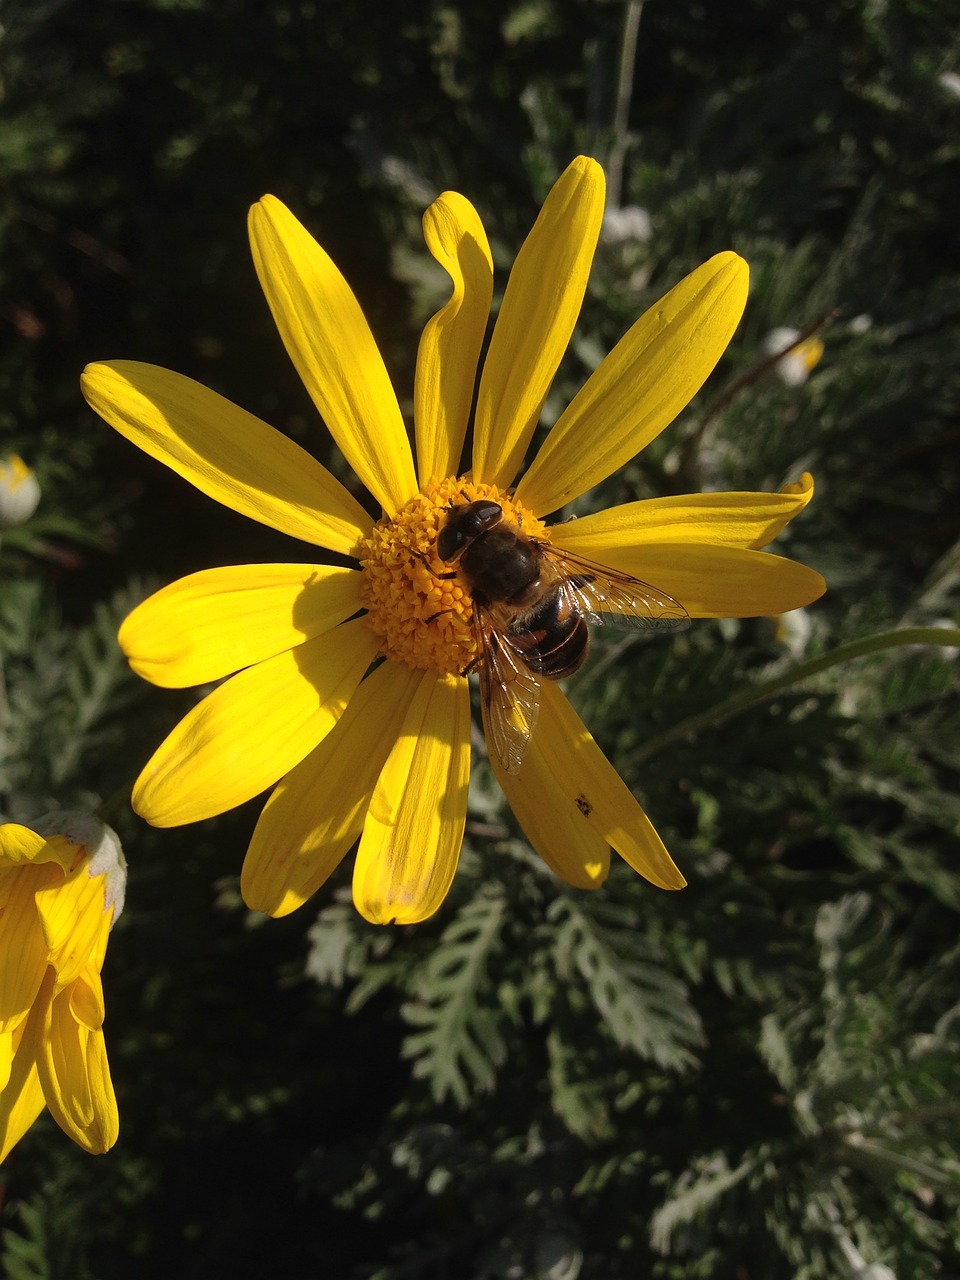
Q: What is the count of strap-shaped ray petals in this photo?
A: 13